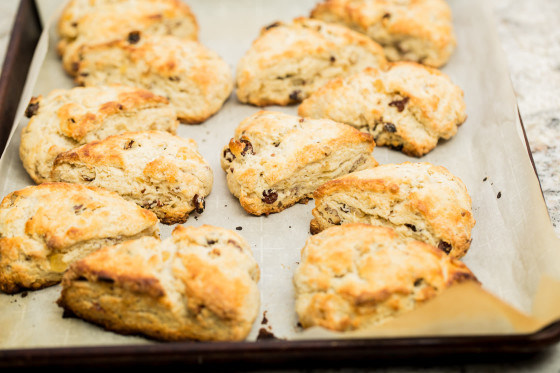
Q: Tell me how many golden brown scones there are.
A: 12